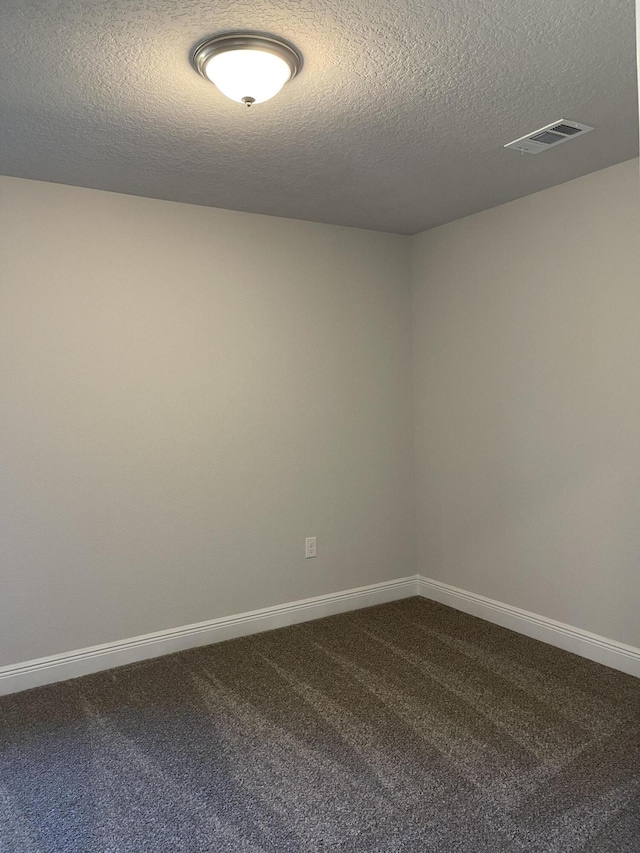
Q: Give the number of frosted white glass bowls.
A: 1